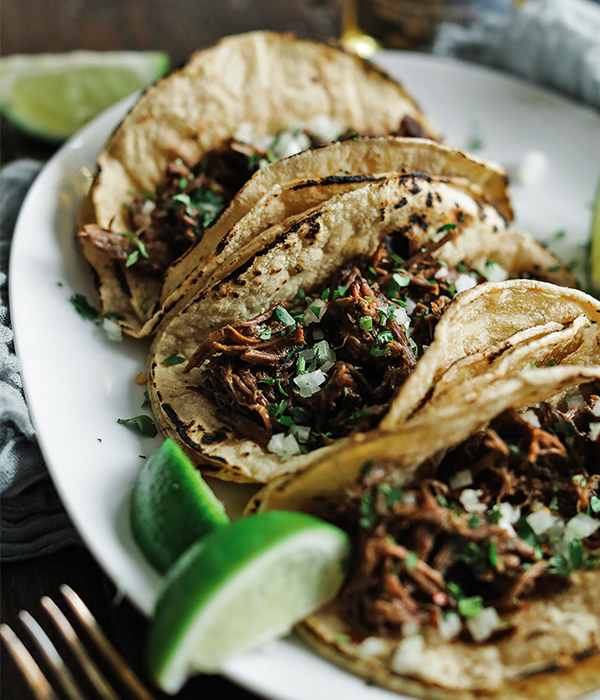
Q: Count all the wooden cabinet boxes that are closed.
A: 0